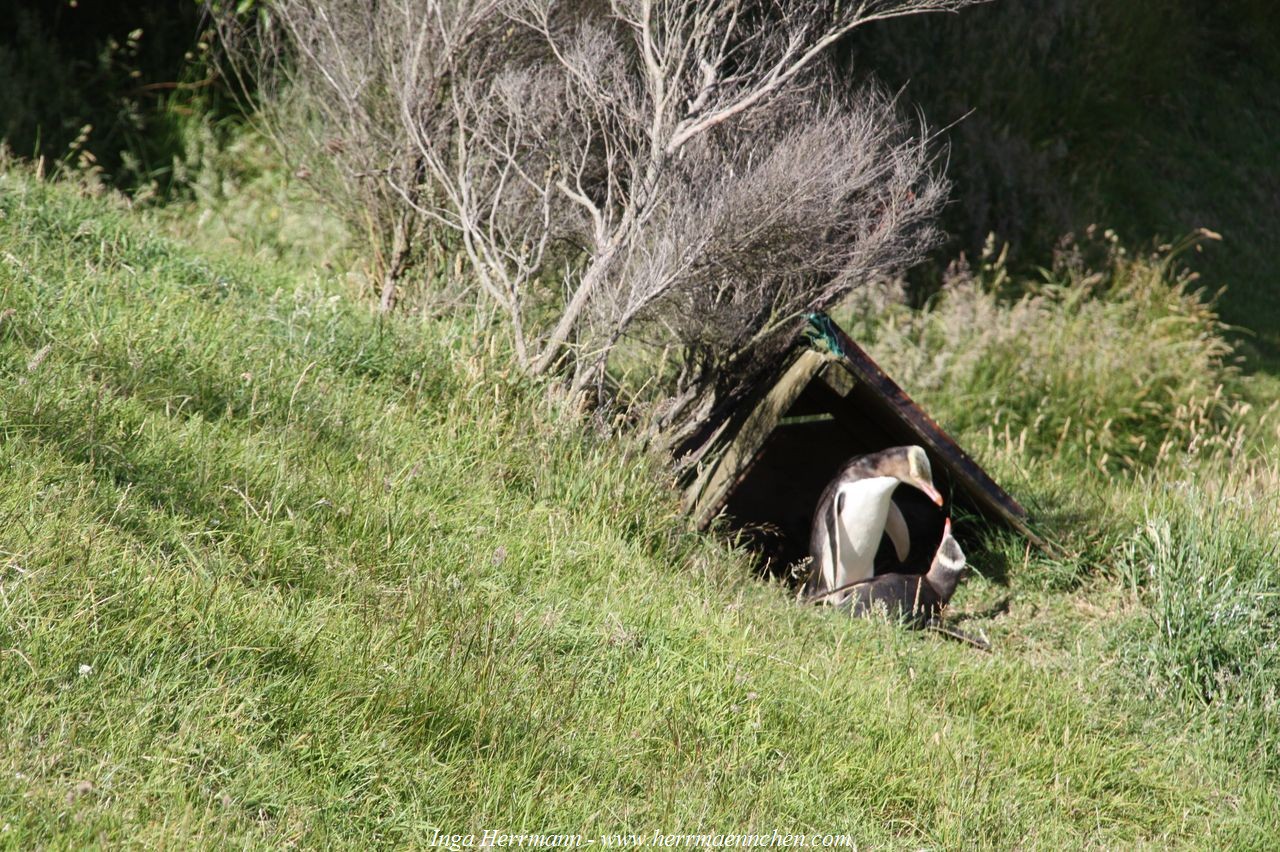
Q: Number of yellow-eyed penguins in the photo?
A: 2